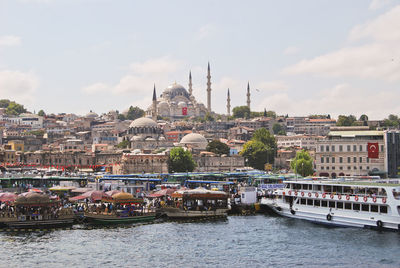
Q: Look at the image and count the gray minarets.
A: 5